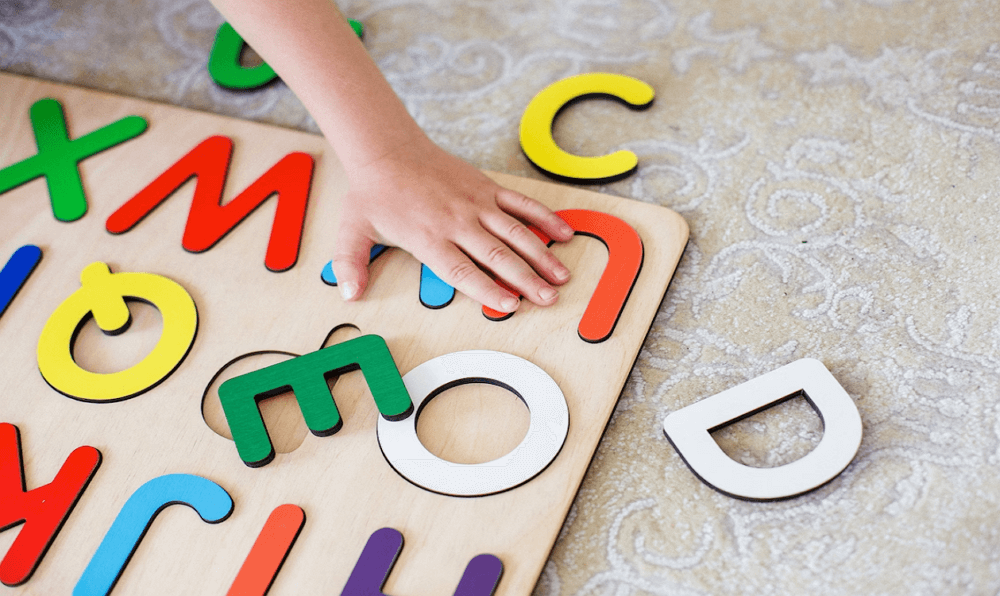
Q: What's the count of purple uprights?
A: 2